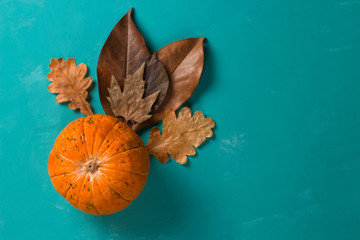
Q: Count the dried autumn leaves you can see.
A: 6